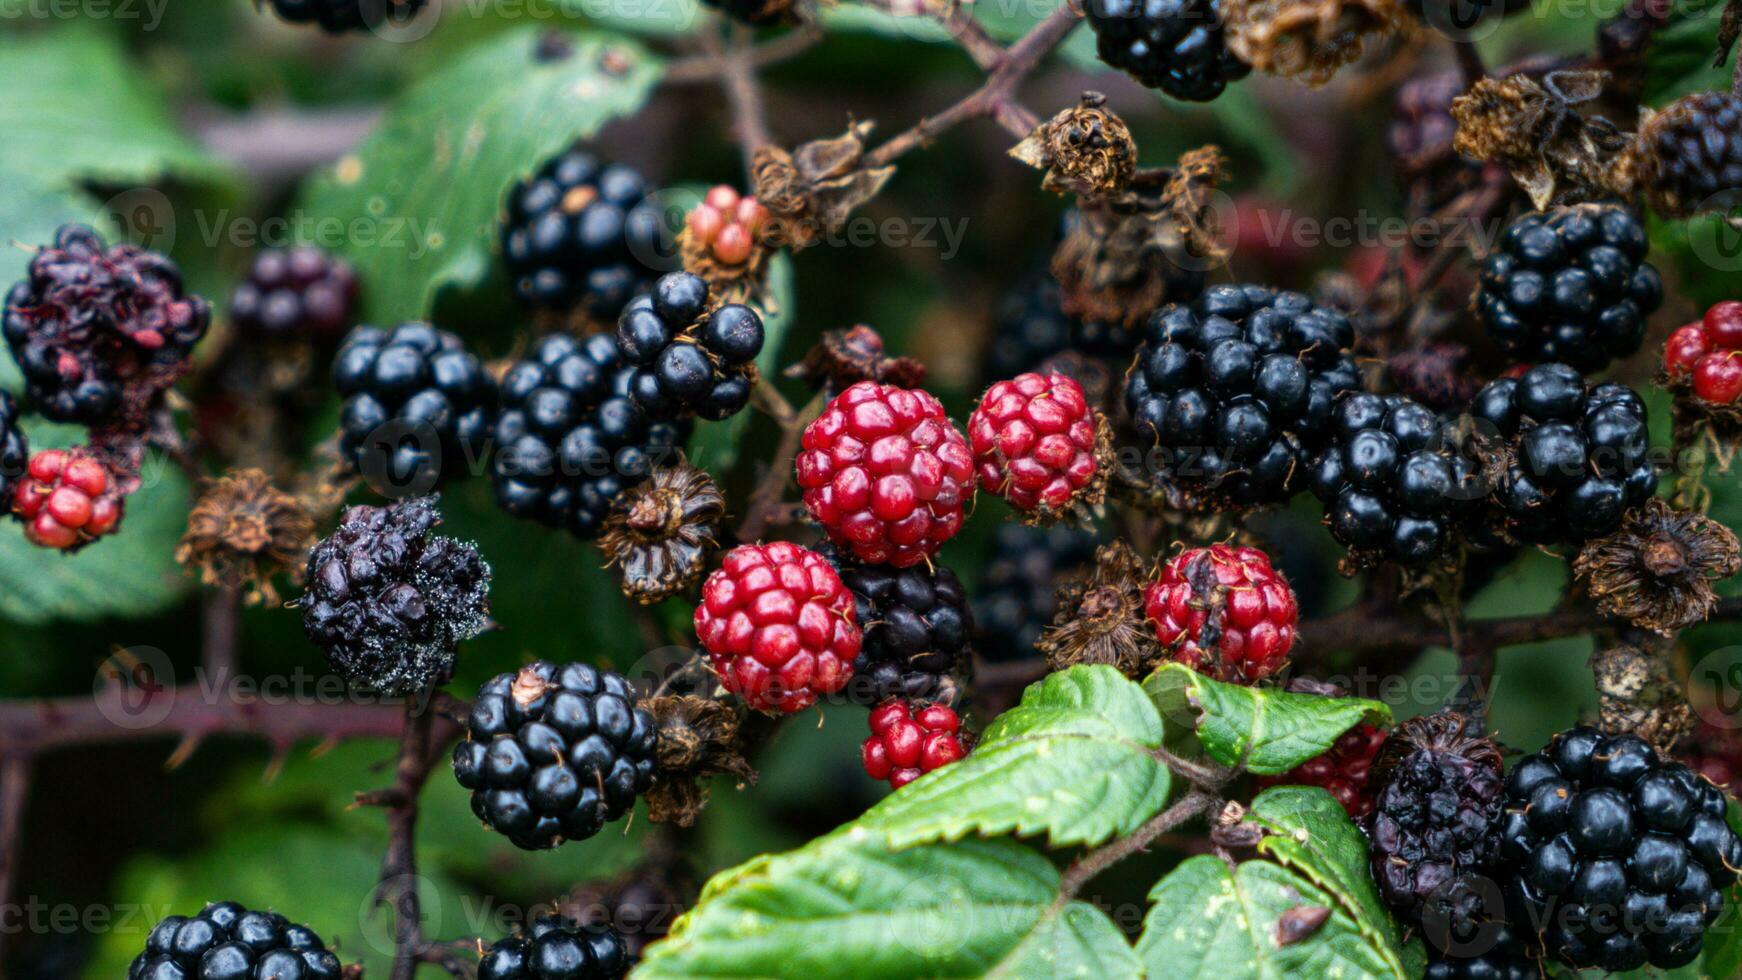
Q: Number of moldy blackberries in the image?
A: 1